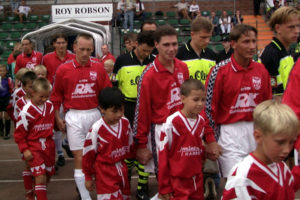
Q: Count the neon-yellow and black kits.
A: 3